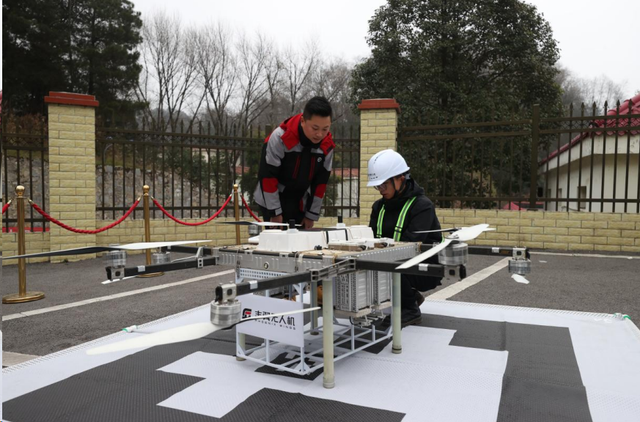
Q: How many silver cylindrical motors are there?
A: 6